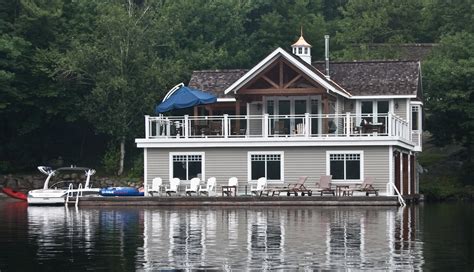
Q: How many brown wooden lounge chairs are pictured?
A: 4